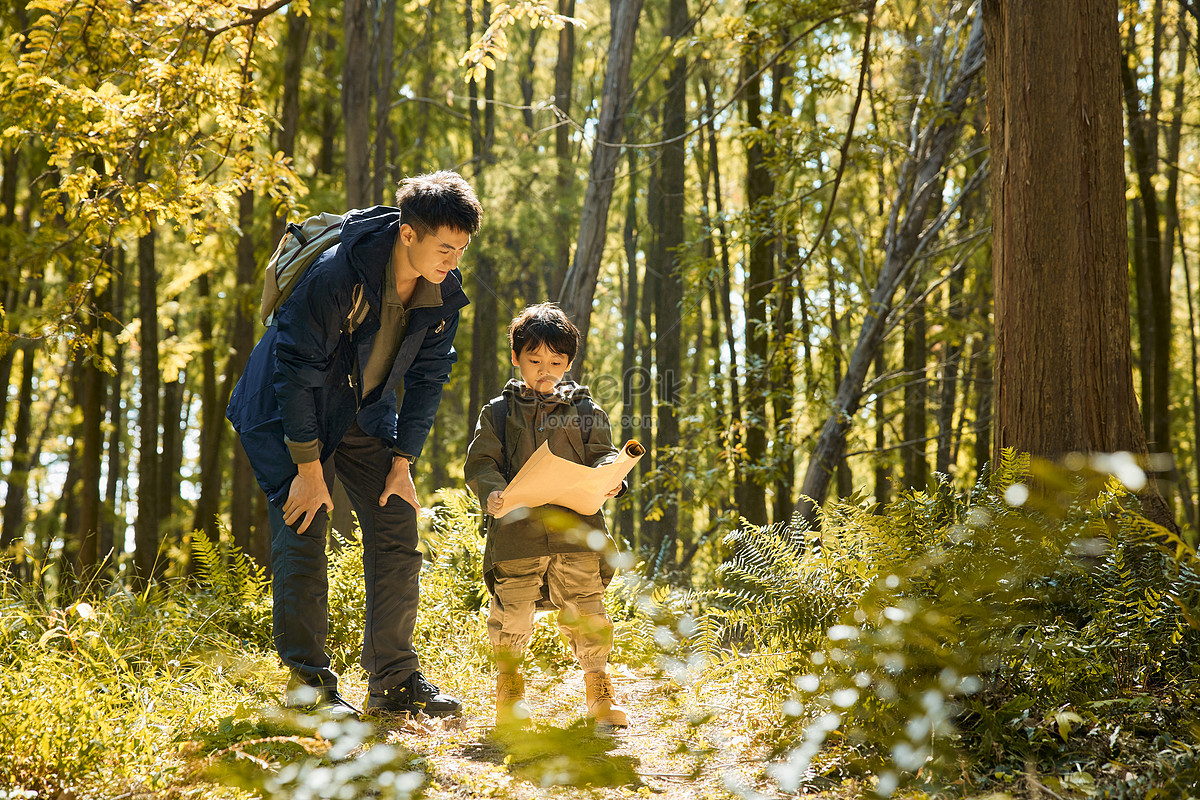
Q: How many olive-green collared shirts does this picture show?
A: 1